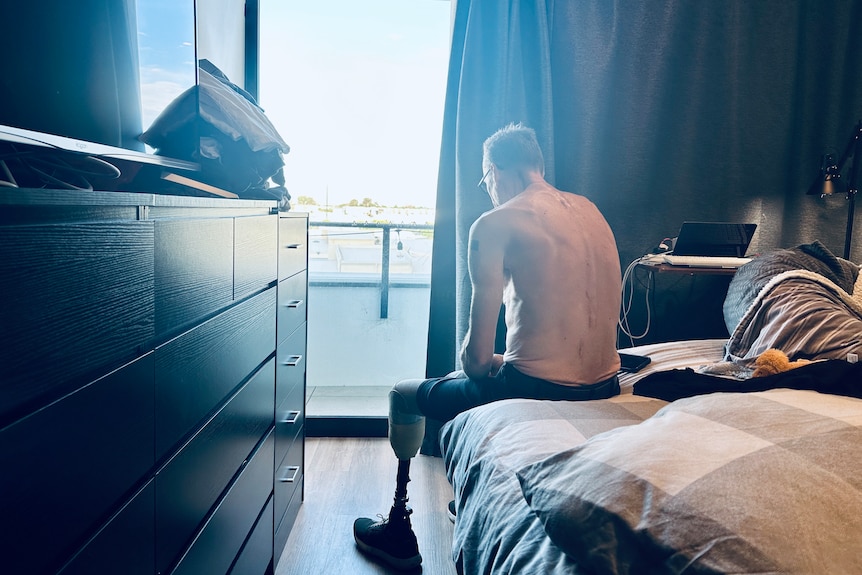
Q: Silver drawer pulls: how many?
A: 5